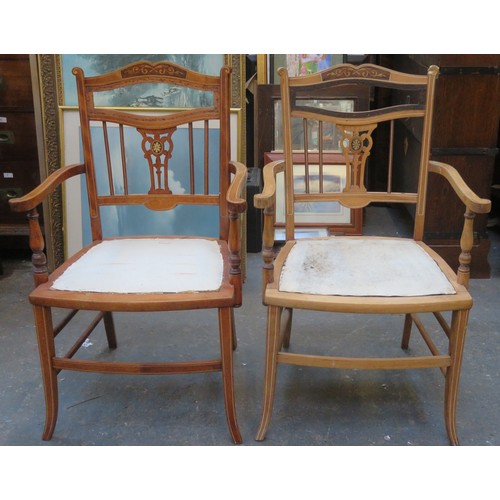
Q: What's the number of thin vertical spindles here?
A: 7